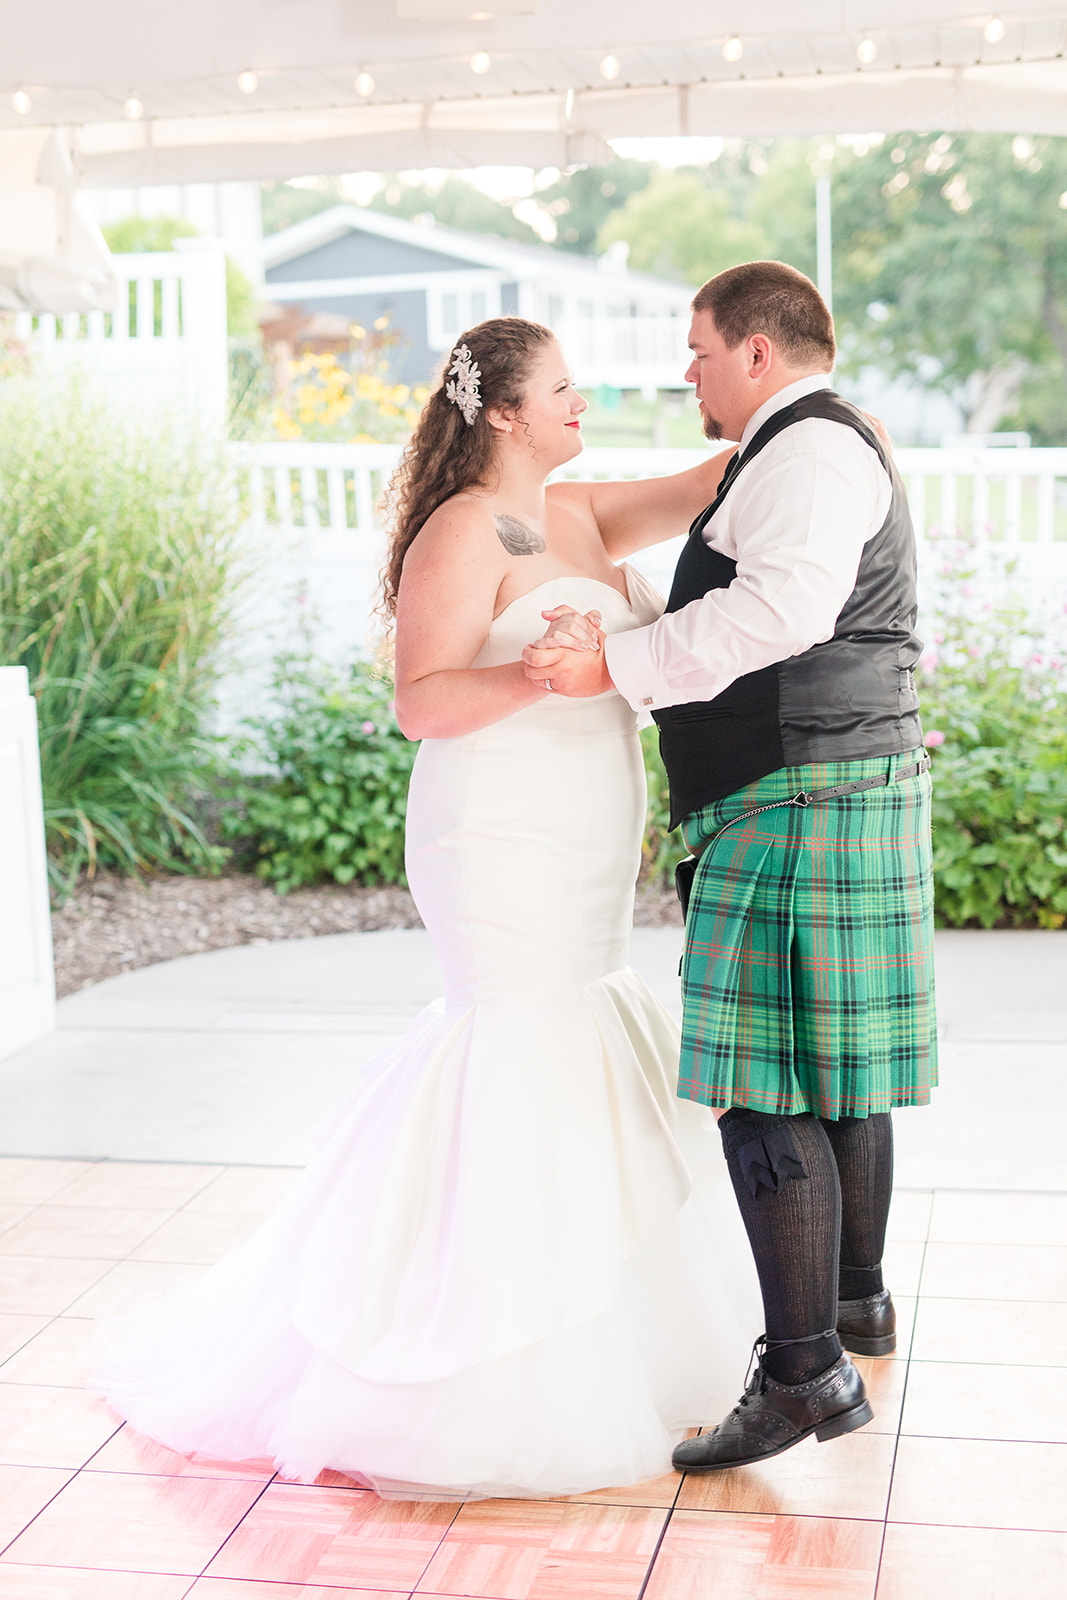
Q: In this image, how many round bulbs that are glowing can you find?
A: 9